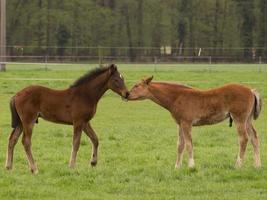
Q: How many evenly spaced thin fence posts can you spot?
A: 5